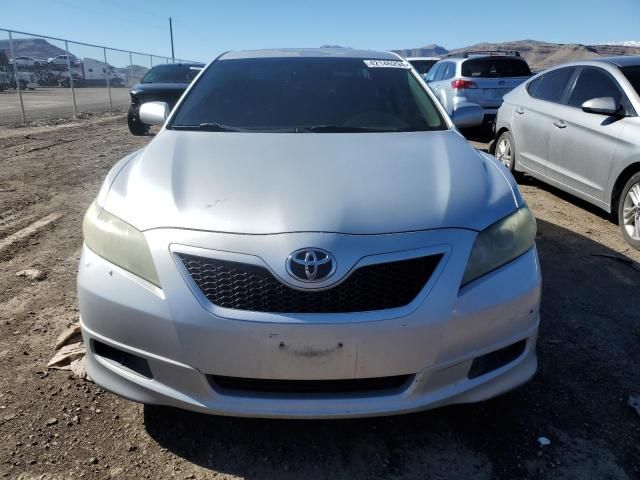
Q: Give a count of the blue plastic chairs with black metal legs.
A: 0